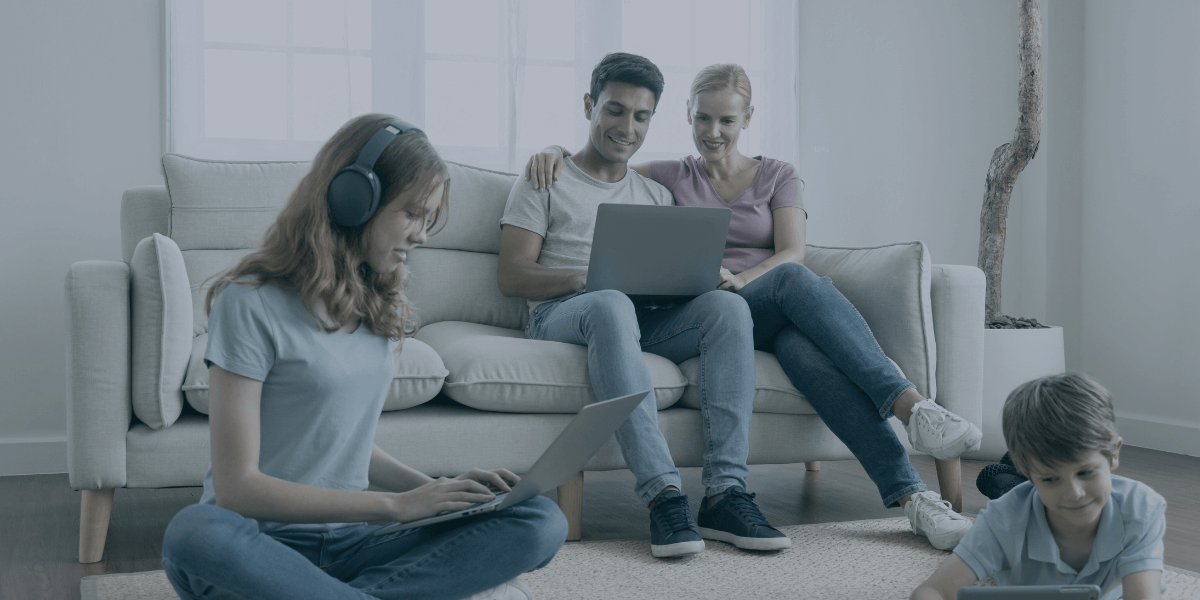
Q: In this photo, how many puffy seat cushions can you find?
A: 3